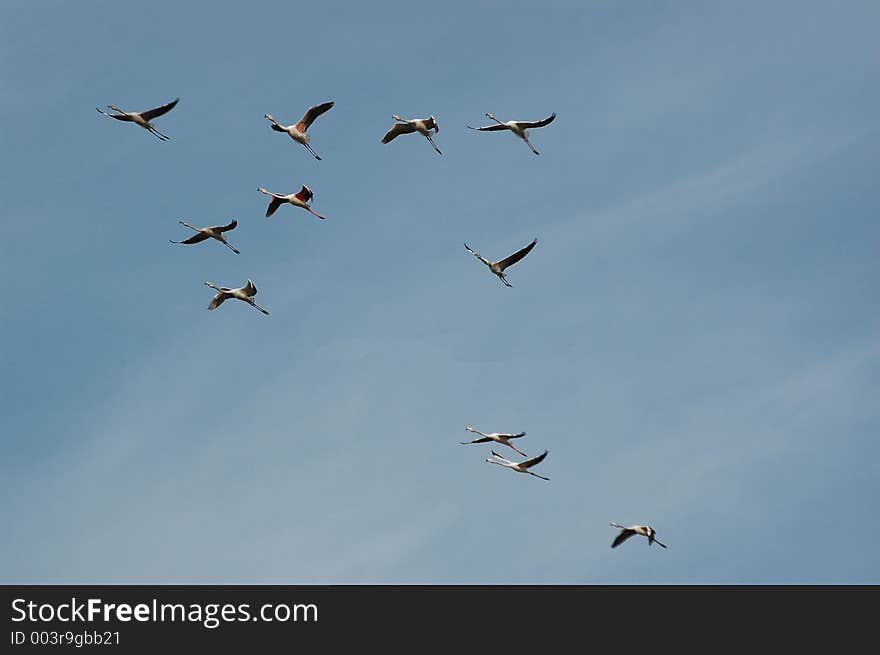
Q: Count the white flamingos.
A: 11